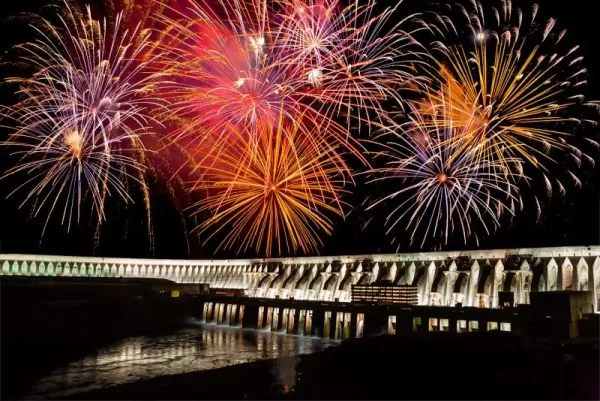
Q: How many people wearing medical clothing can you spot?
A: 0